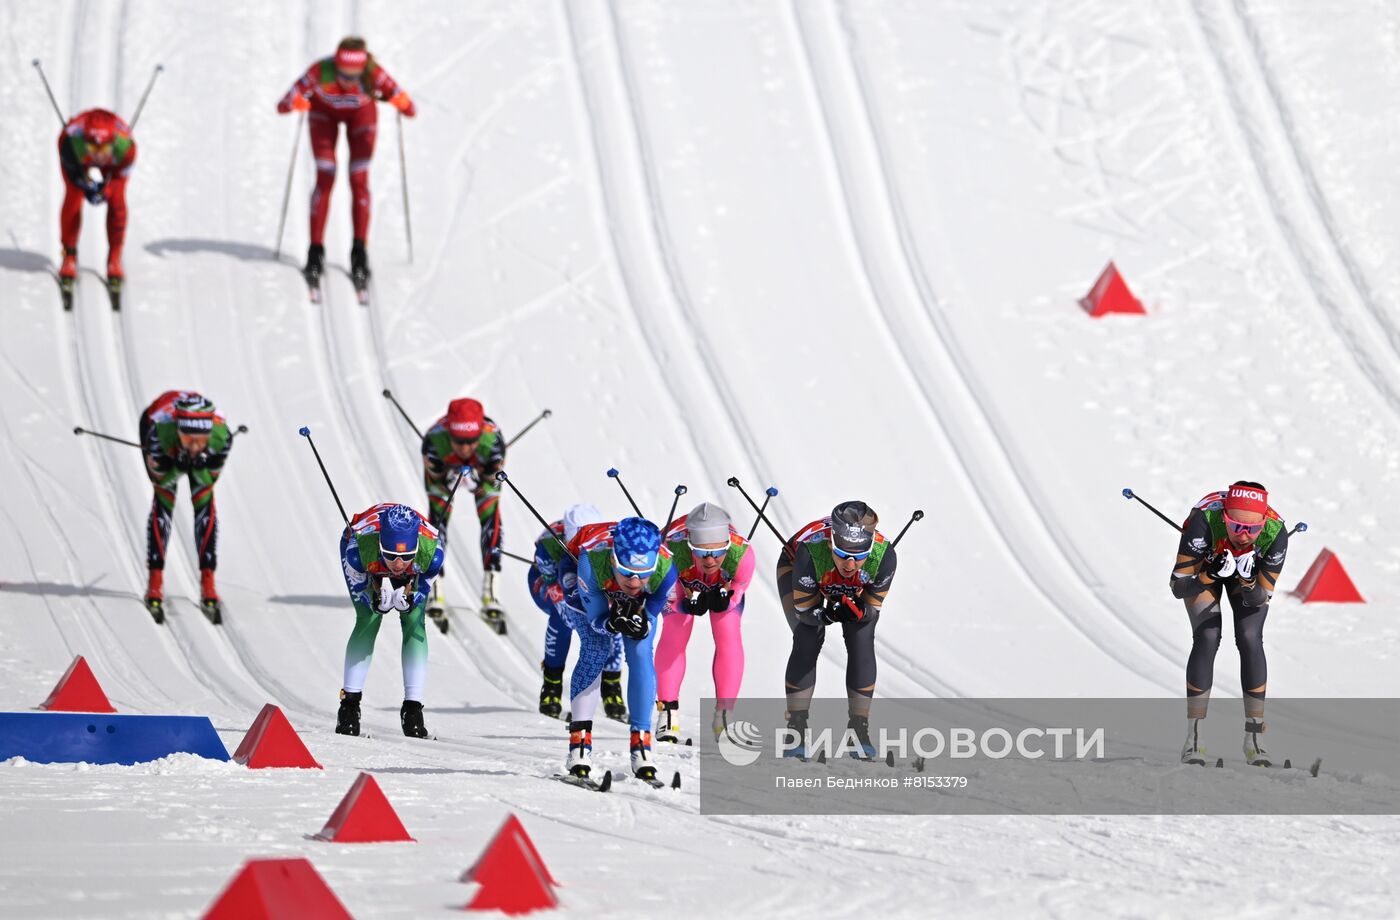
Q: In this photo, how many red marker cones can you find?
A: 8